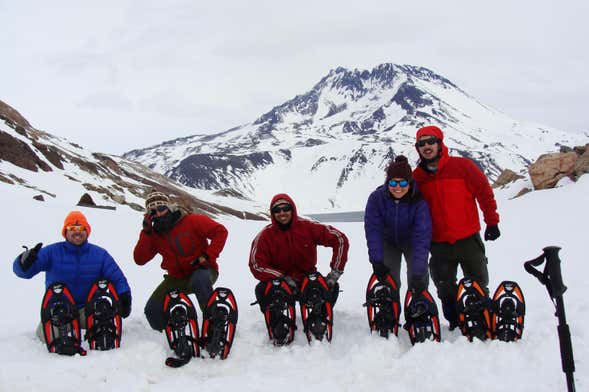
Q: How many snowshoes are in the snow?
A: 10